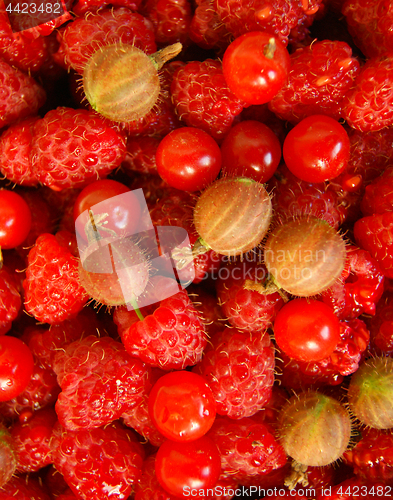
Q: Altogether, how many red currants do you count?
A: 10